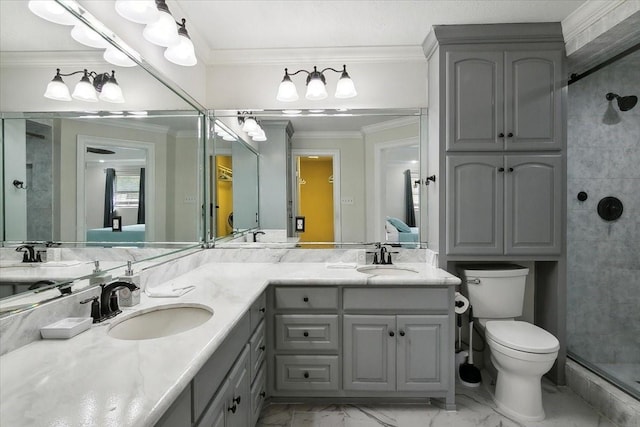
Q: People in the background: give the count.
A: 0